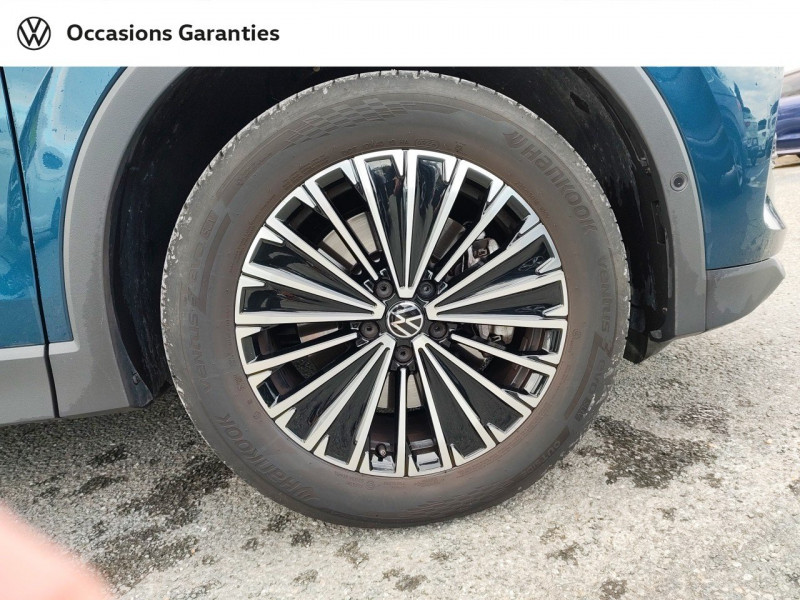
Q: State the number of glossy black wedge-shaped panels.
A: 10